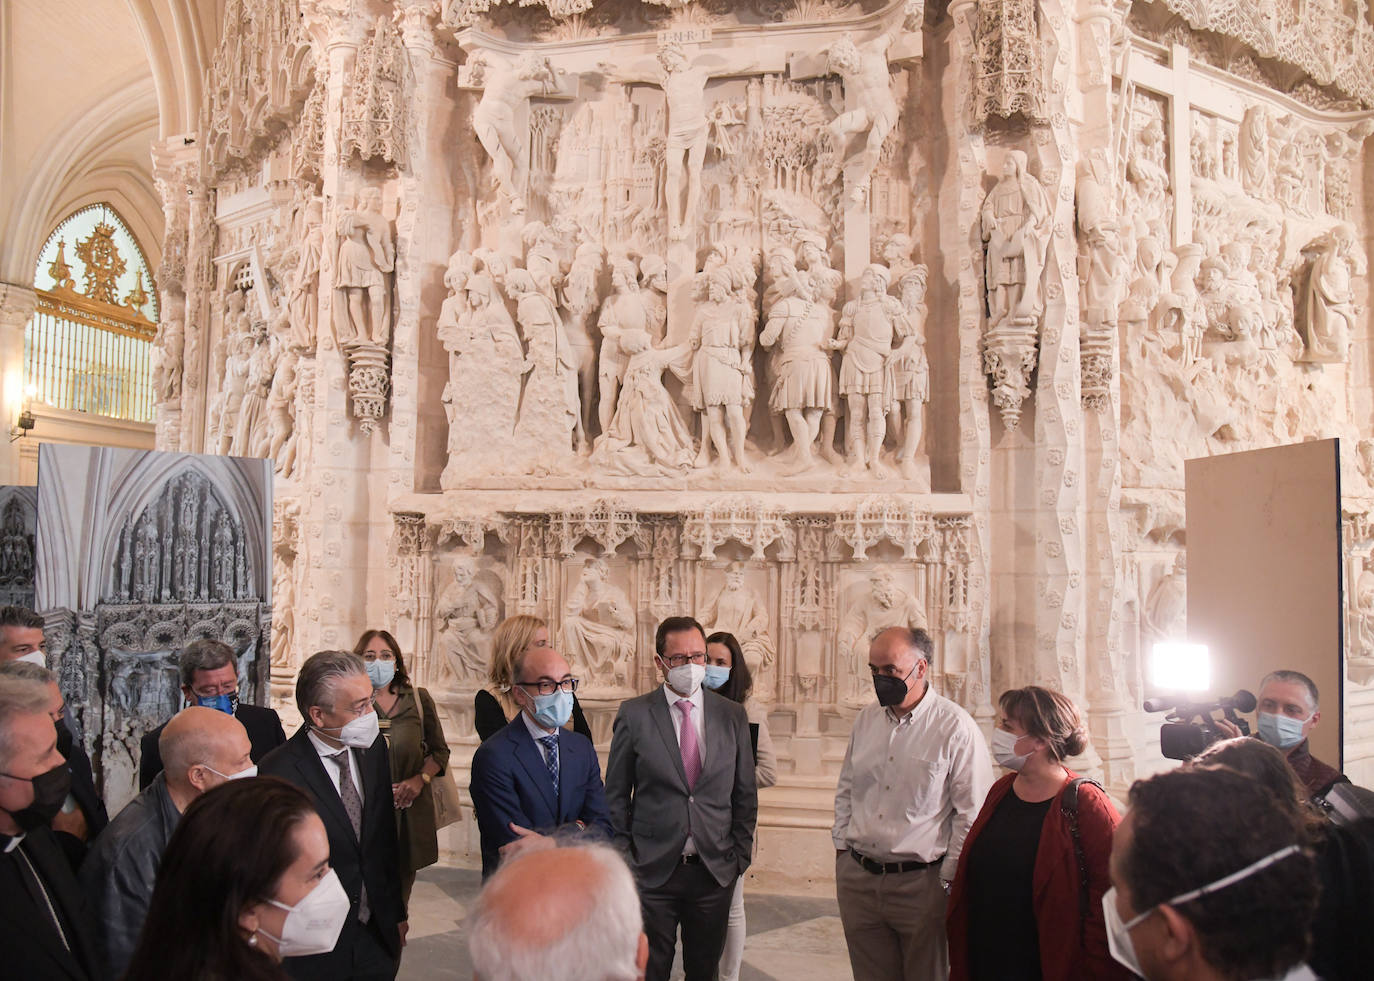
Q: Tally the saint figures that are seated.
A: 4